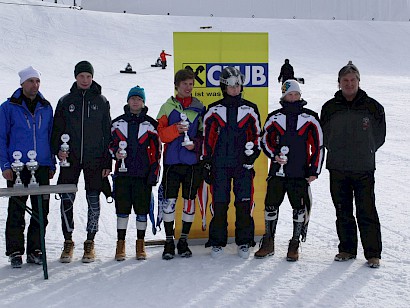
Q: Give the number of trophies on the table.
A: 2